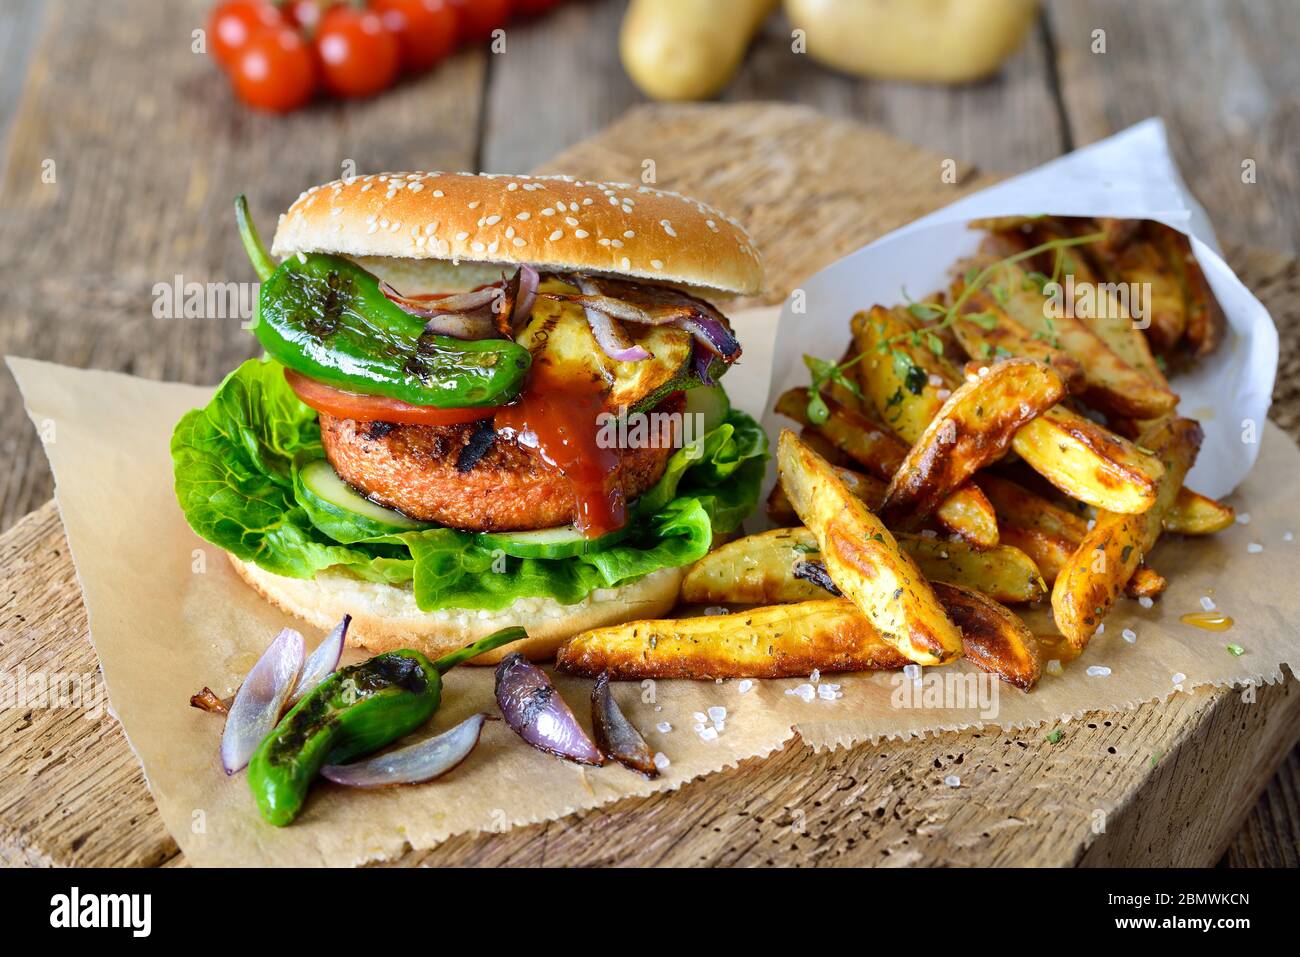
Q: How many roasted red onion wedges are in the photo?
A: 5